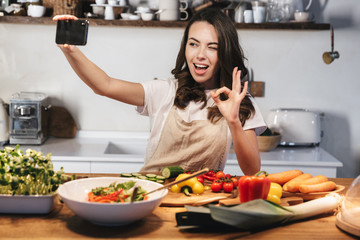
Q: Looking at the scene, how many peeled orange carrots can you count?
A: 4